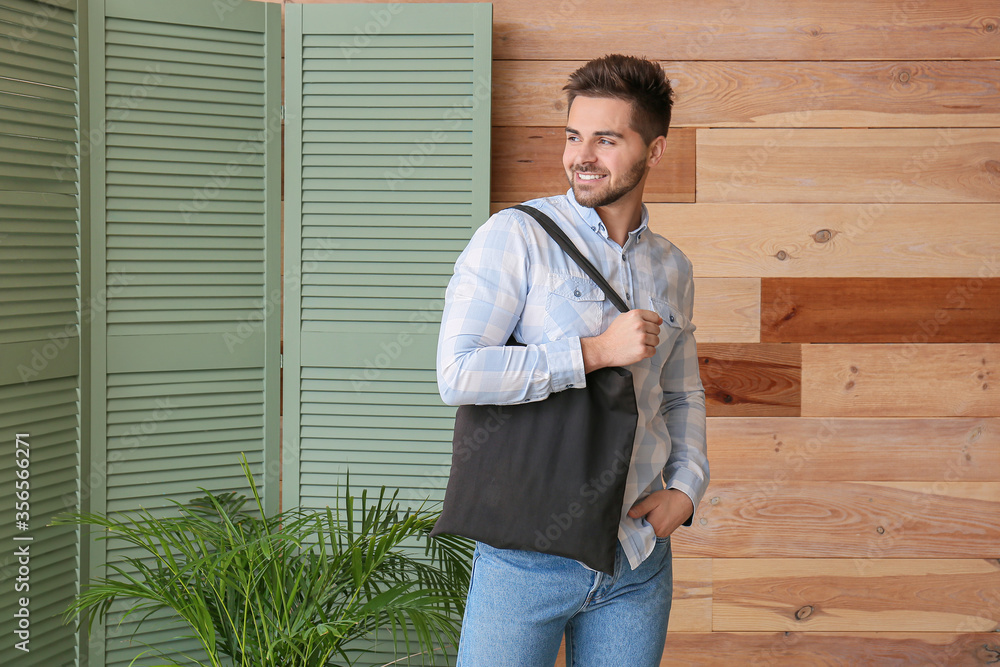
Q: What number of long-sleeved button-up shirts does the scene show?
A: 1